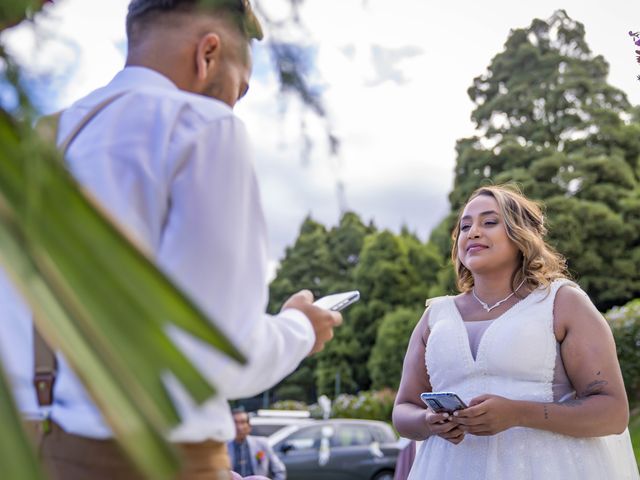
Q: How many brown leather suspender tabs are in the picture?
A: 1